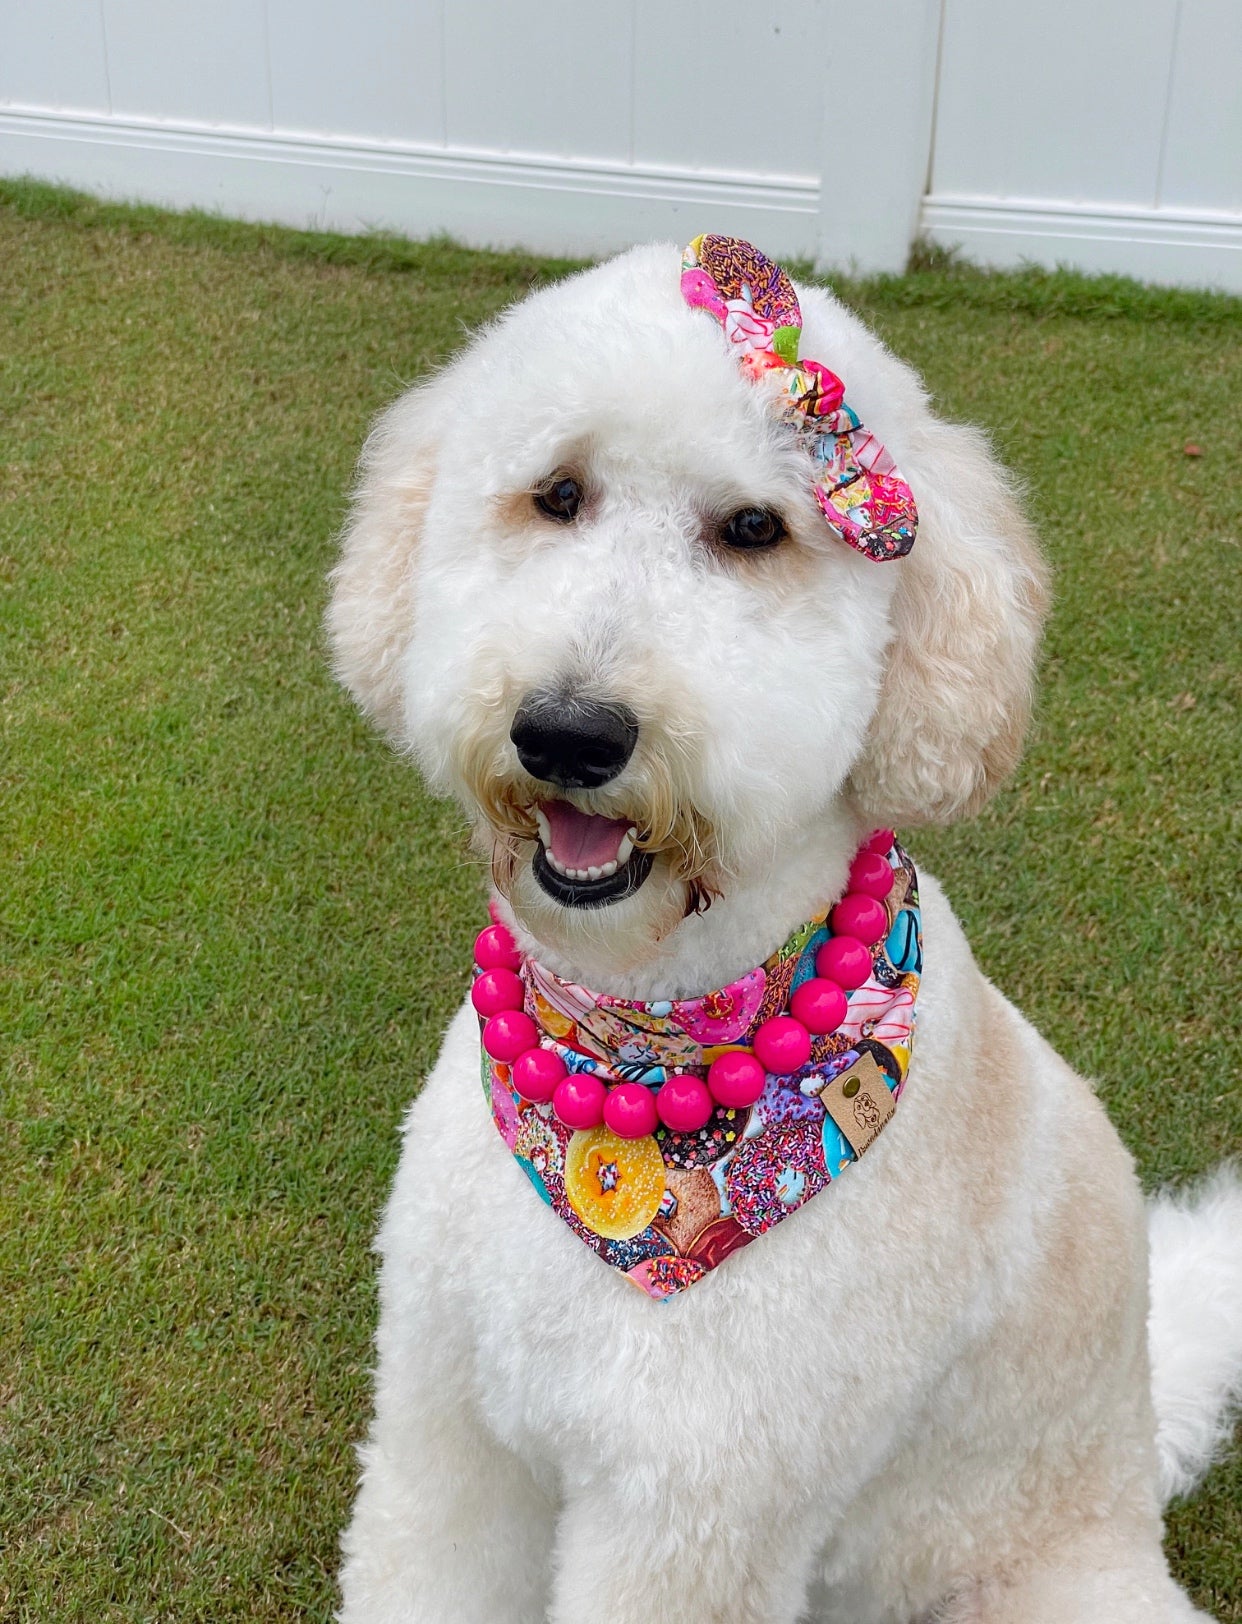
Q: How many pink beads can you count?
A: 15